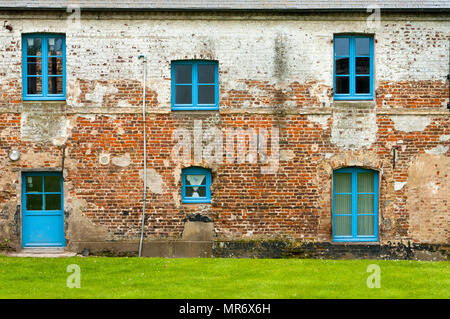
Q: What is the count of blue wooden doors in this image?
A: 1